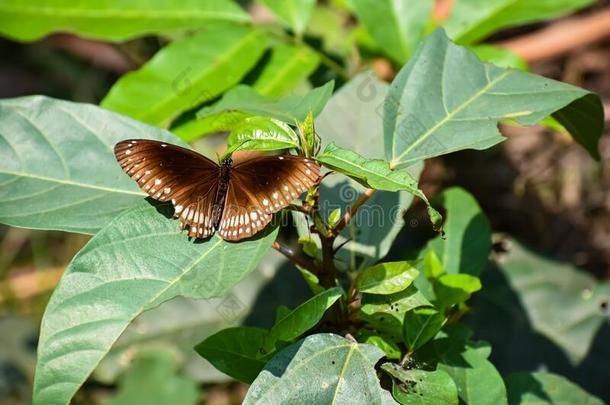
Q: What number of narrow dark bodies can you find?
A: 1